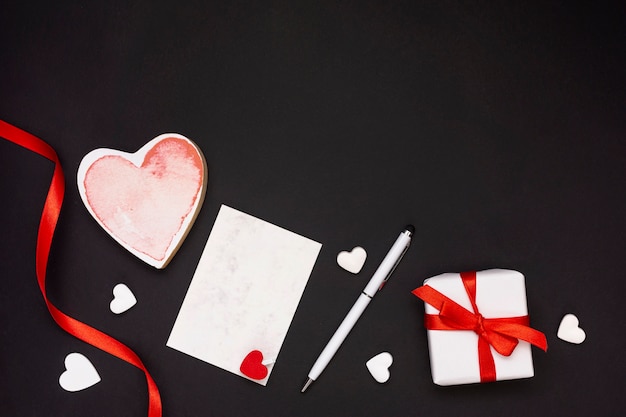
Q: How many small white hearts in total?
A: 5